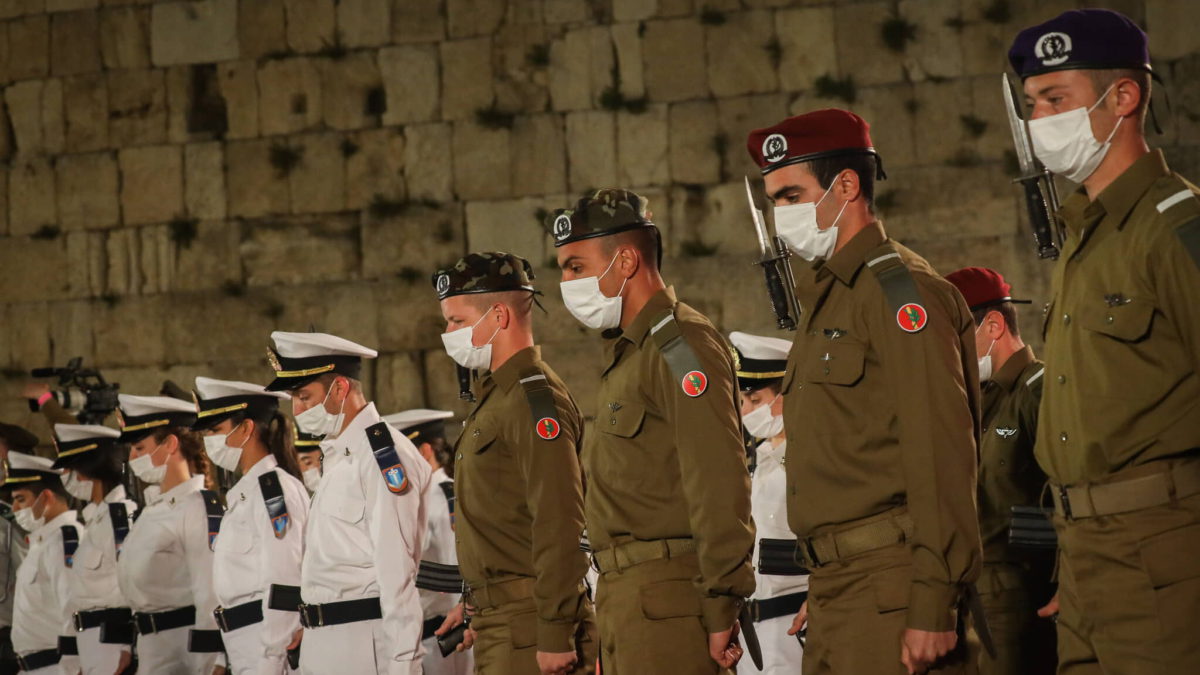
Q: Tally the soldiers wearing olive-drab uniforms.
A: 5